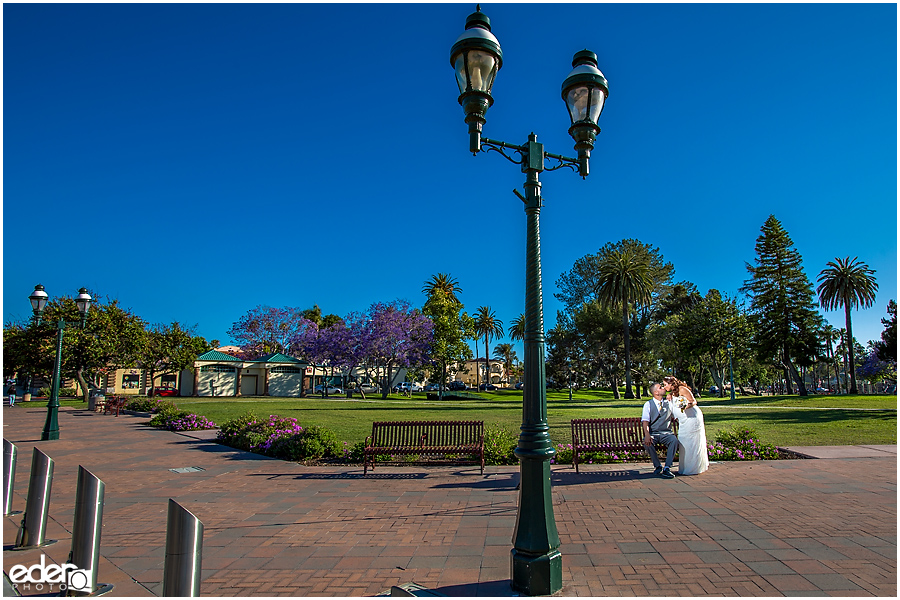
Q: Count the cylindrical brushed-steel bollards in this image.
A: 4